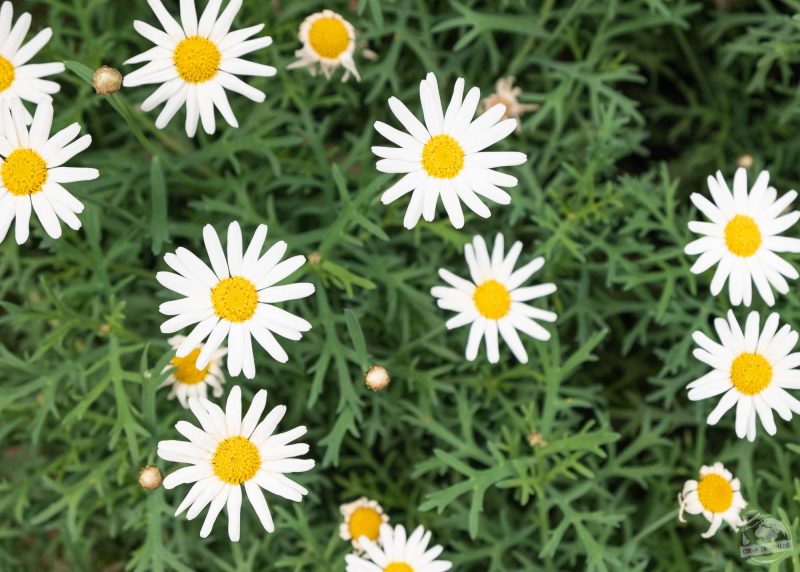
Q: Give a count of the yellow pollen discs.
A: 14